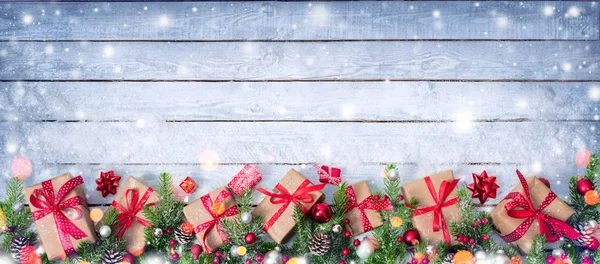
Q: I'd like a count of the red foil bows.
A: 2